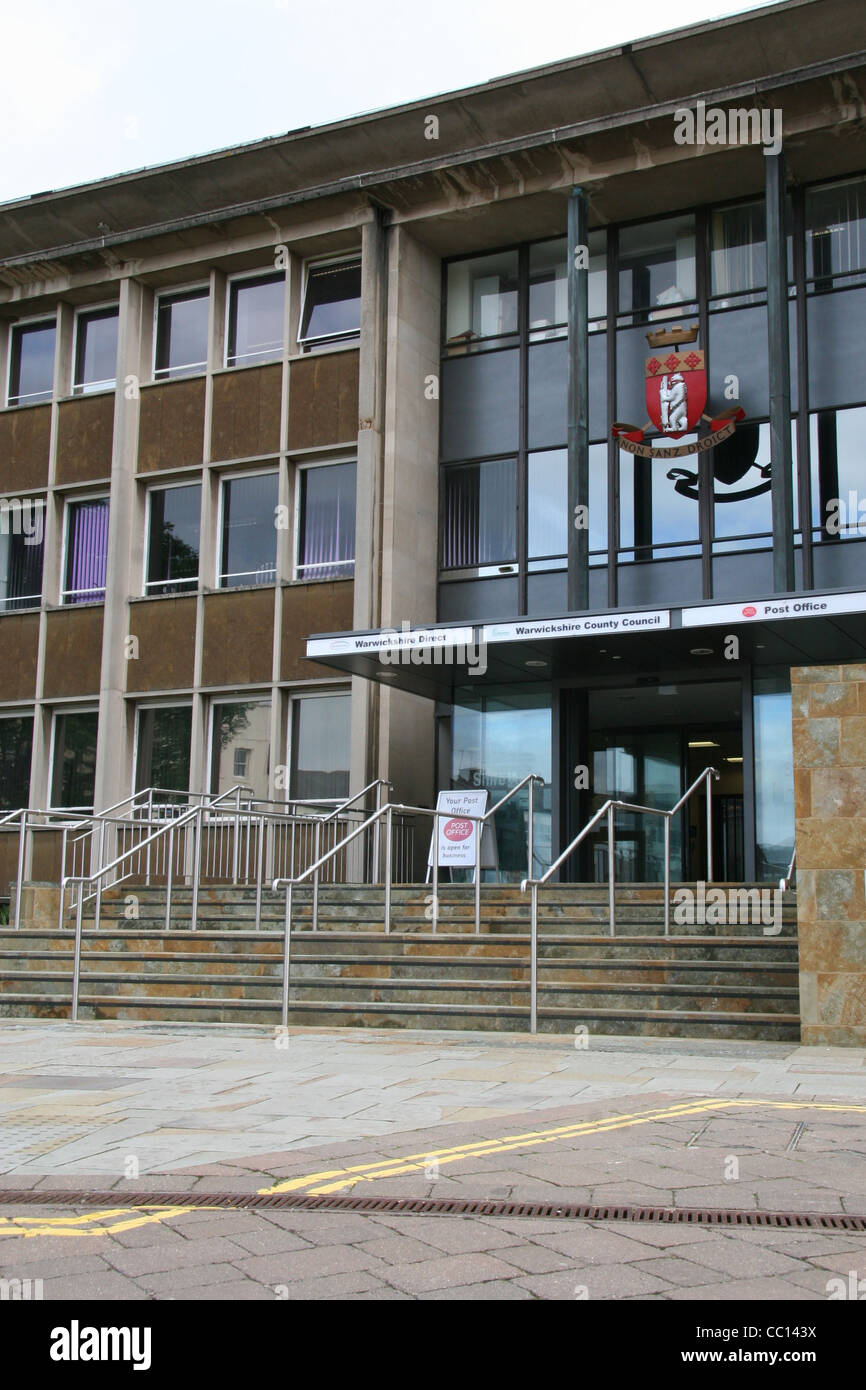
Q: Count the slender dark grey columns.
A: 2